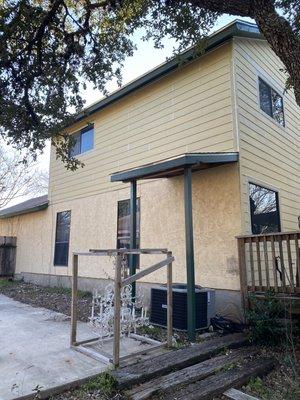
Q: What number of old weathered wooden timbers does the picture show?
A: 3